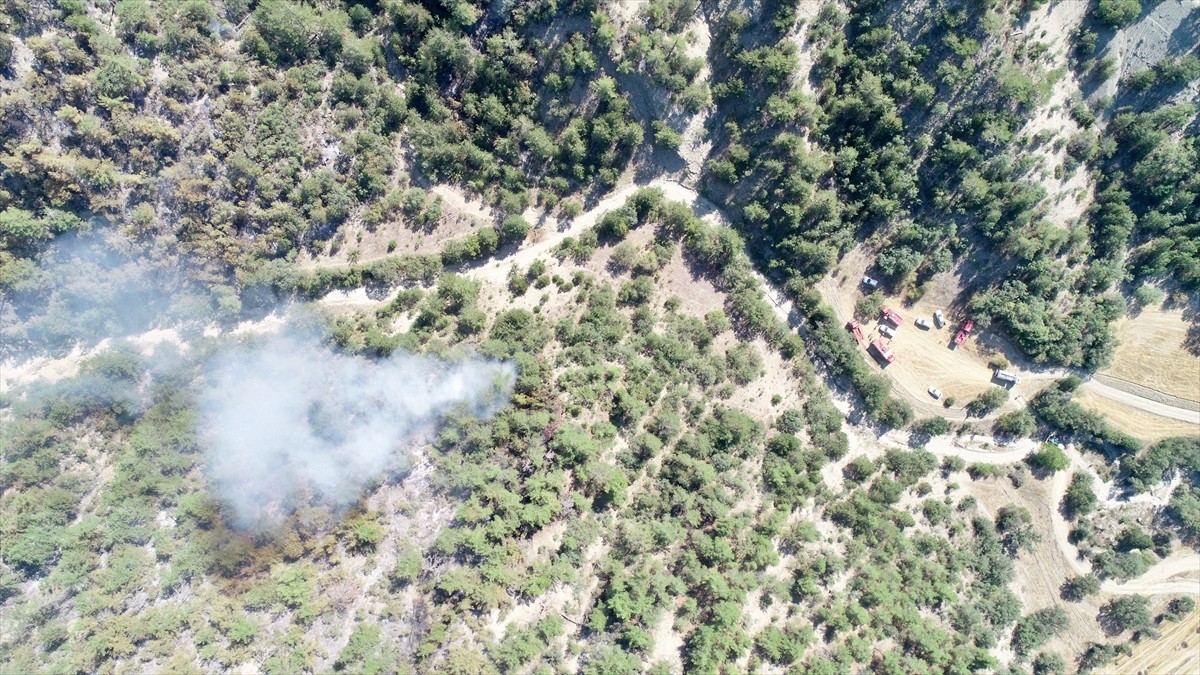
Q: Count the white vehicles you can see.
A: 6